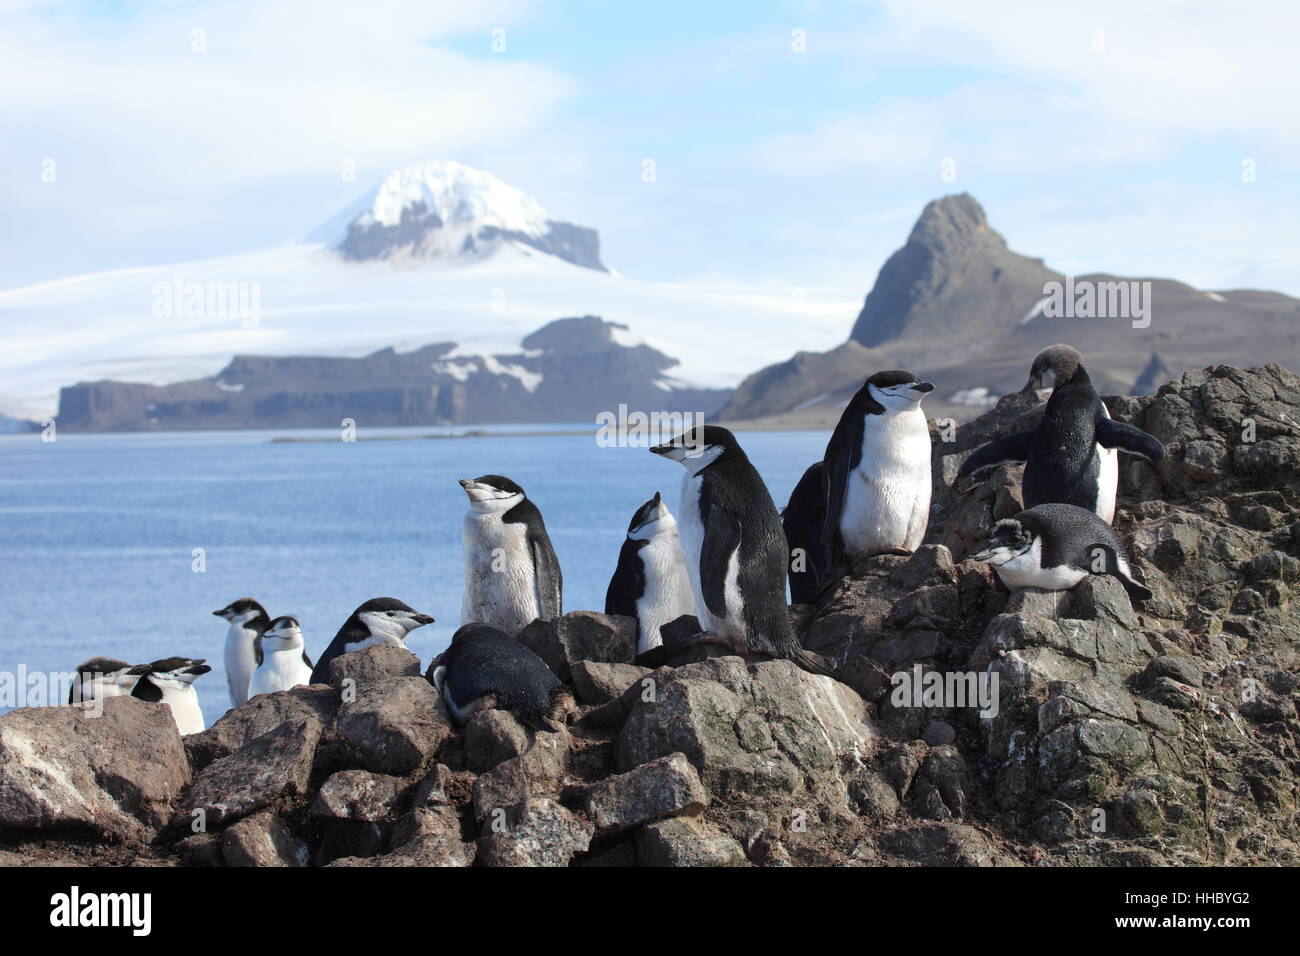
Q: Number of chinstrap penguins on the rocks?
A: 13